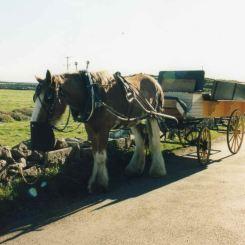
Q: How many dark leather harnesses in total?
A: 1